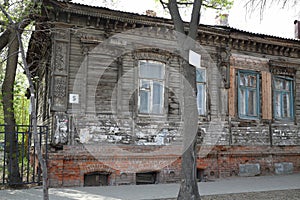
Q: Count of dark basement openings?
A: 3